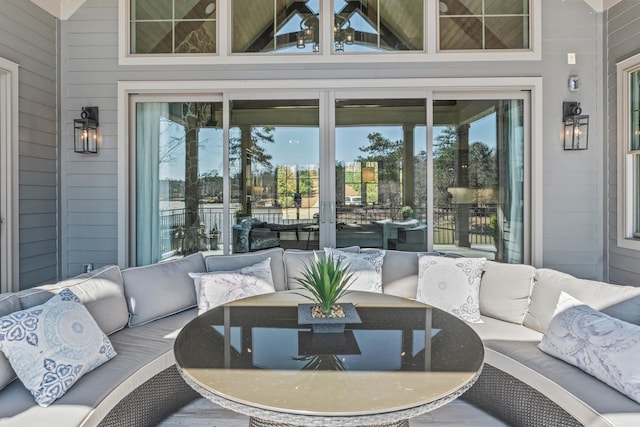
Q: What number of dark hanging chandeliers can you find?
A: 1